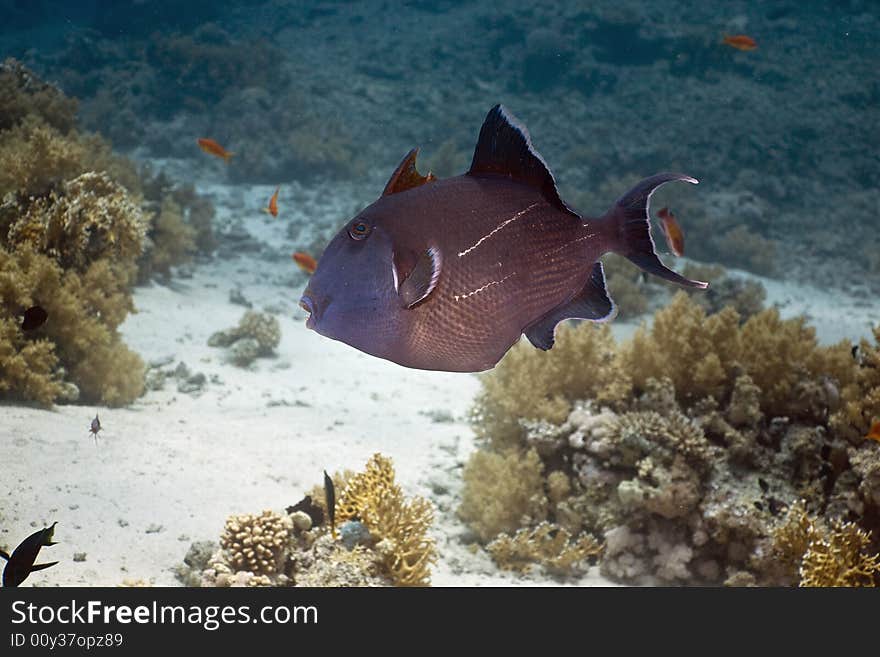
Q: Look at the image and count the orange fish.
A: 6